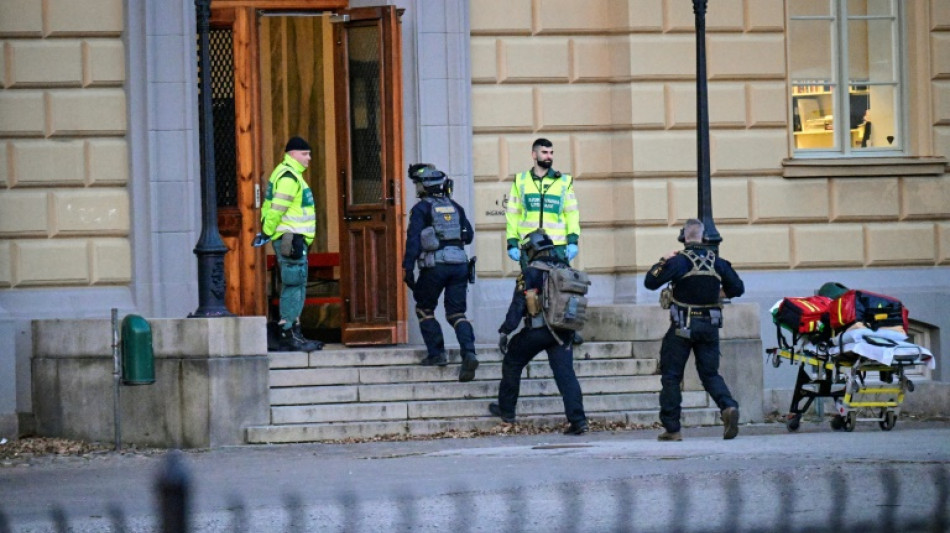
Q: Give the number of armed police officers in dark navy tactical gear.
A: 3